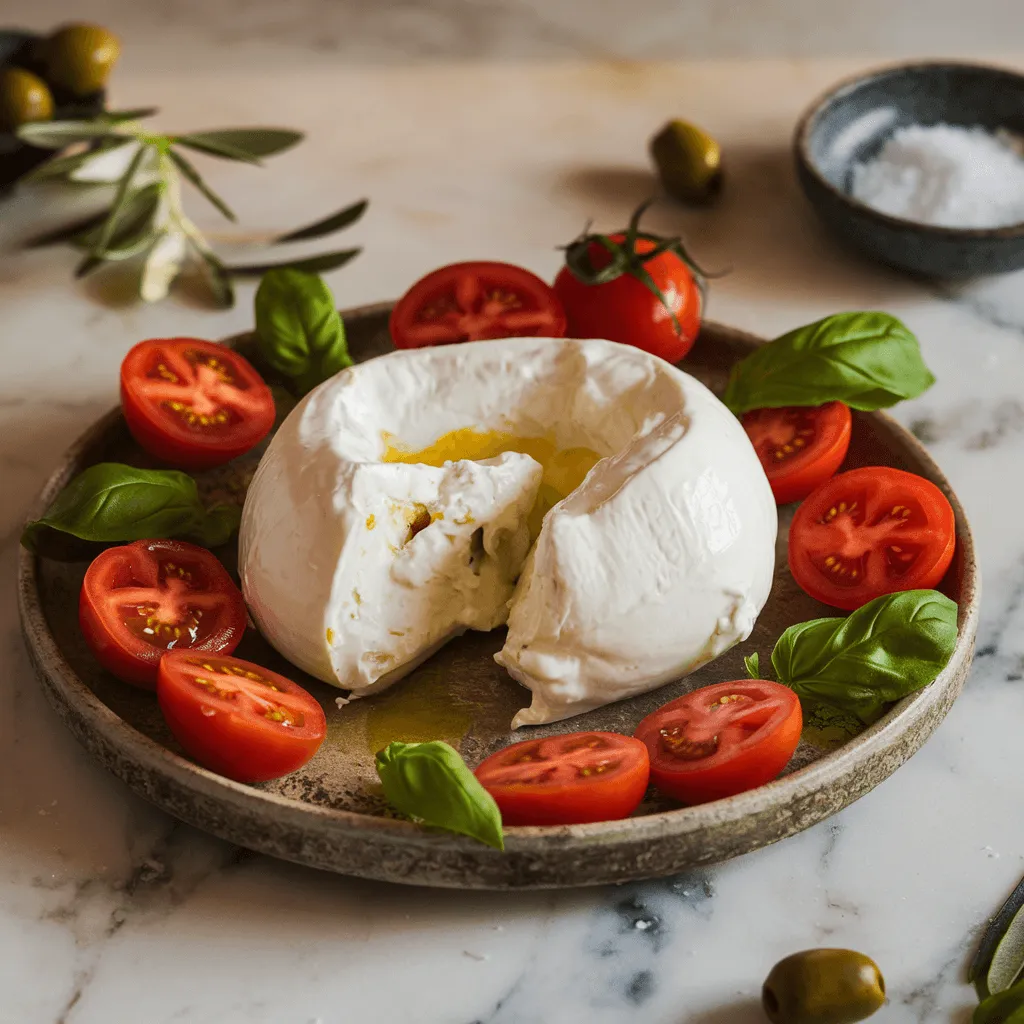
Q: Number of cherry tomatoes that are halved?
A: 8